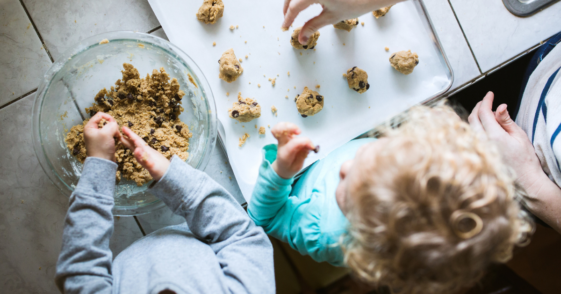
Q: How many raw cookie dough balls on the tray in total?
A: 9